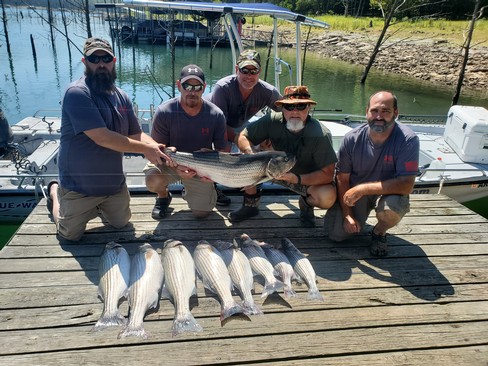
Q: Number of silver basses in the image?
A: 9